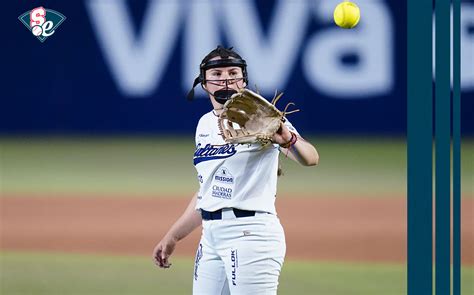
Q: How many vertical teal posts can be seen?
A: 3